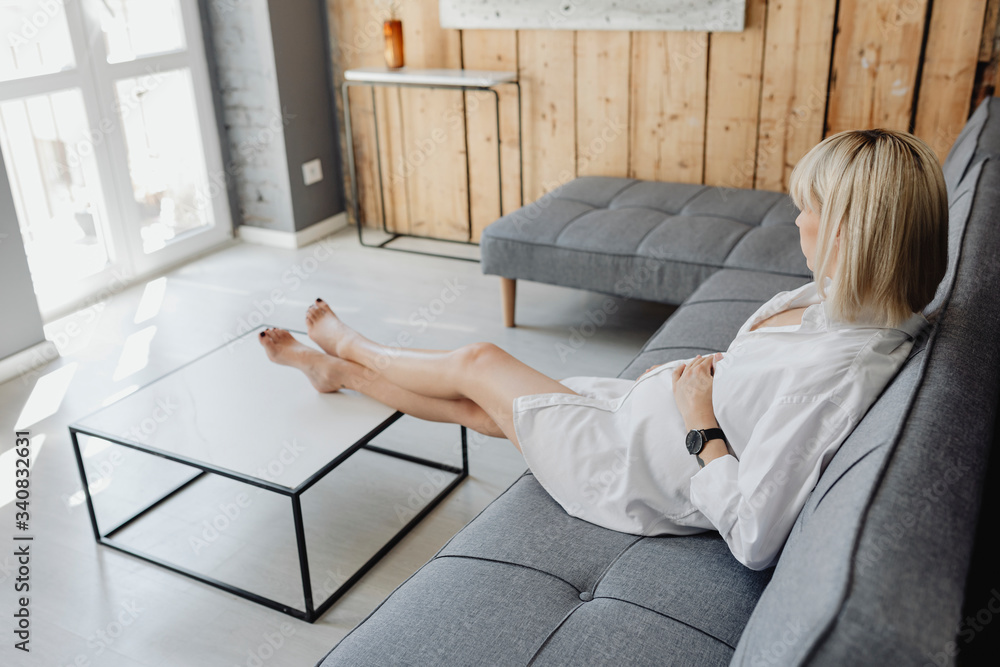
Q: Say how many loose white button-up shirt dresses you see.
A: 1